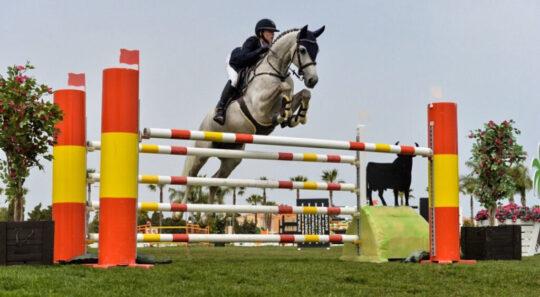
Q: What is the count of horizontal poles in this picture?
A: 5